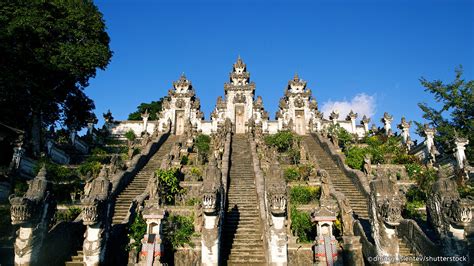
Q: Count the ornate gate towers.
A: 3